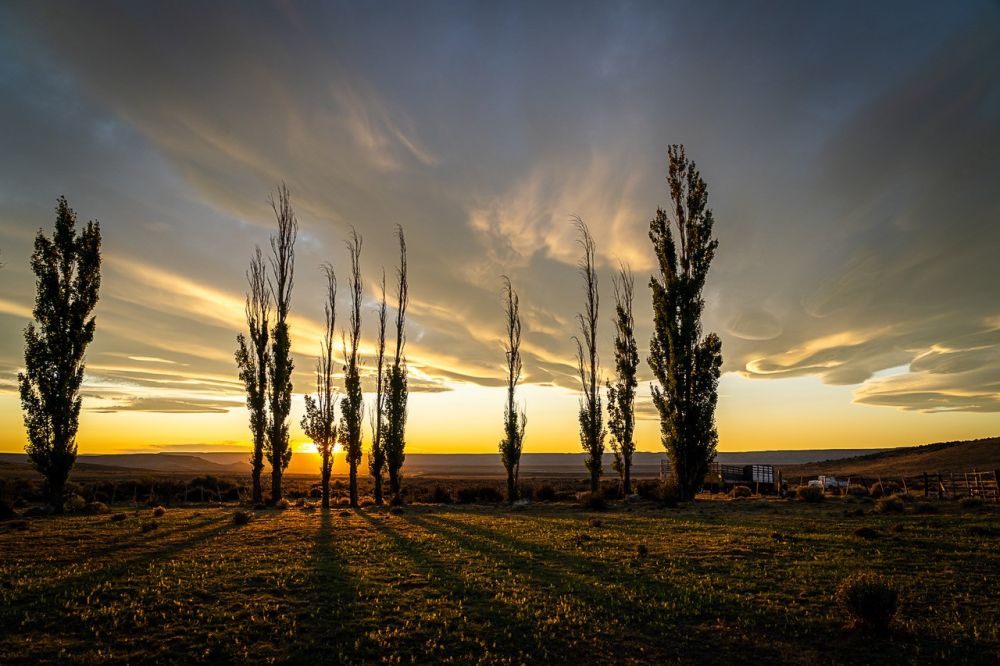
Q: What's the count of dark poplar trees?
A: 11